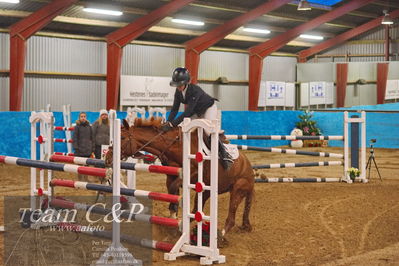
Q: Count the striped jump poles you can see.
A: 12